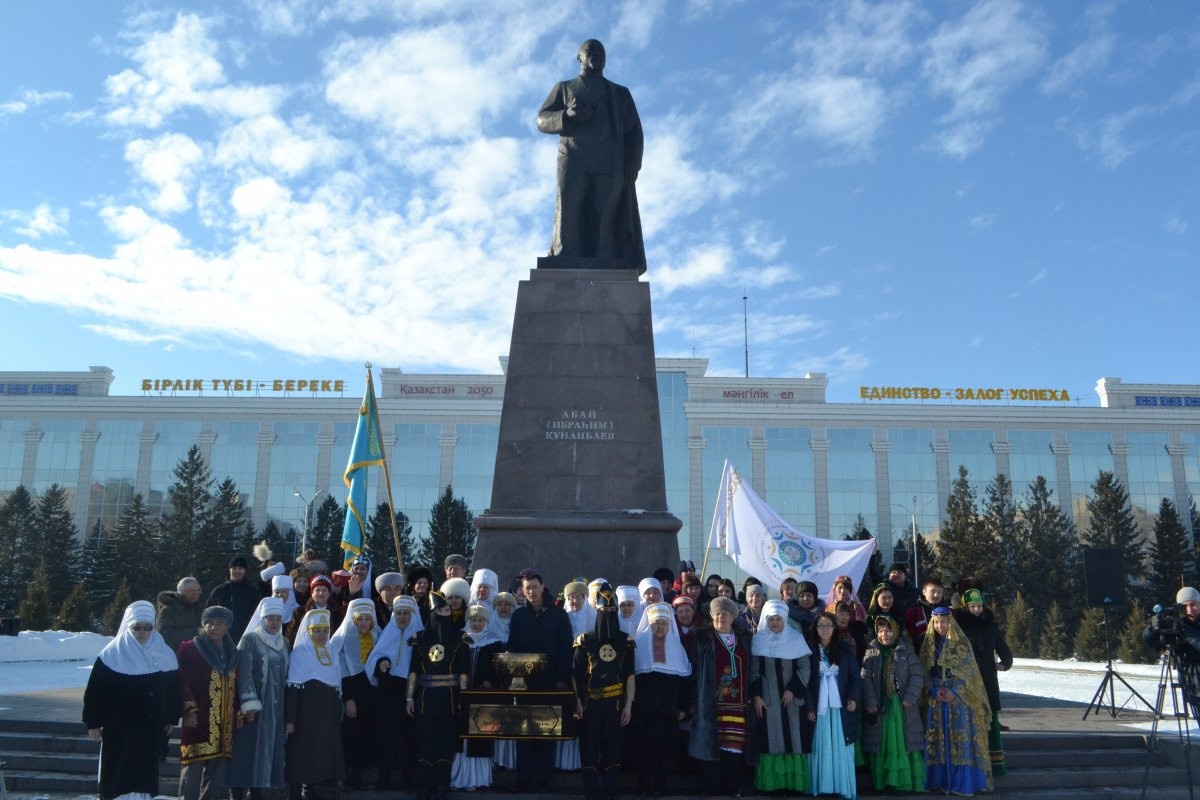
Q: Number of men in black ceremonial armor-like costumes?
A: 2